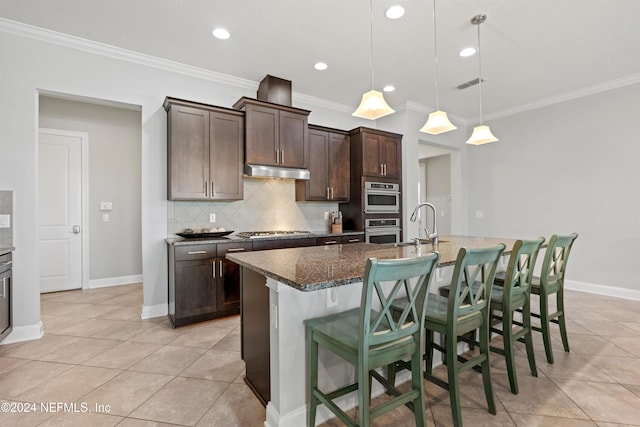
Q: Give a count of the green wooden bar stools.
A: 4